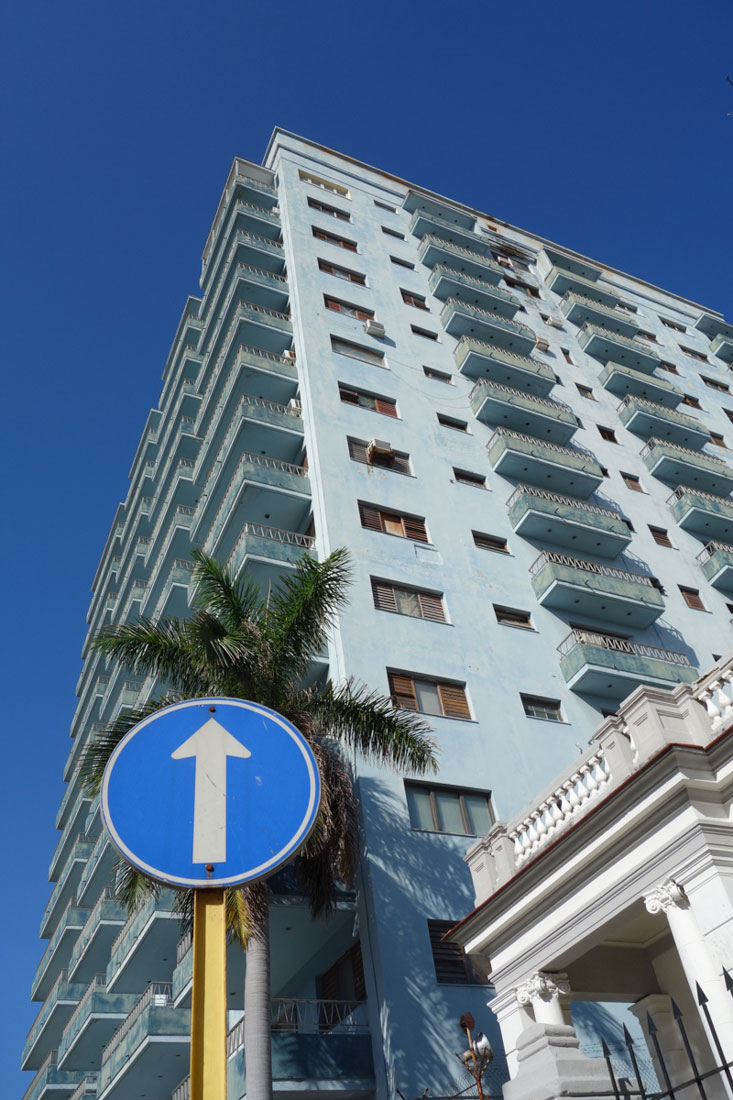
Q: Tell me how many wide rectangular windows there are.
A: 13